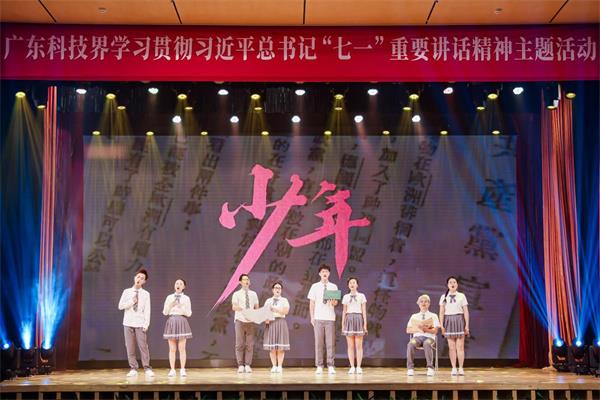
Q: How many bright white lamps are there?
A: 12